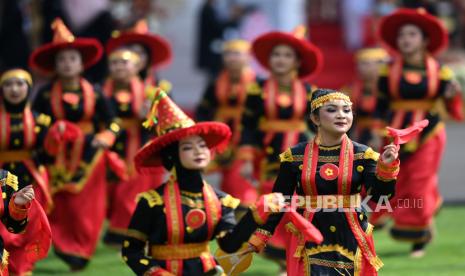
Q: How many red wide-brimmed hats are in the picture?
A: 5